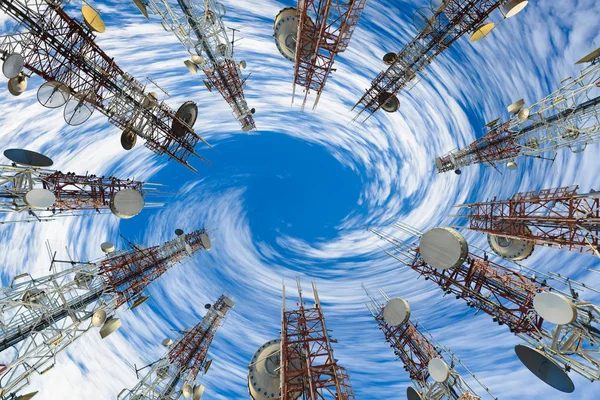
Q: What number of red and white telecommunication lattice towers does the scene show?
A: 12